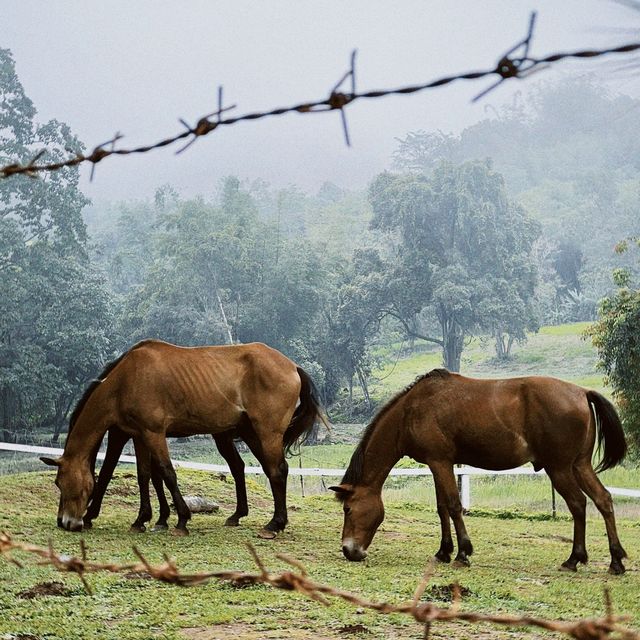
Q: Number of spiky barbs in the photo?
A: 11